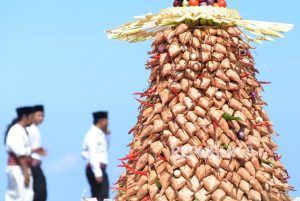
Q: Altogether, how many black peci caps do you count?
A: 3